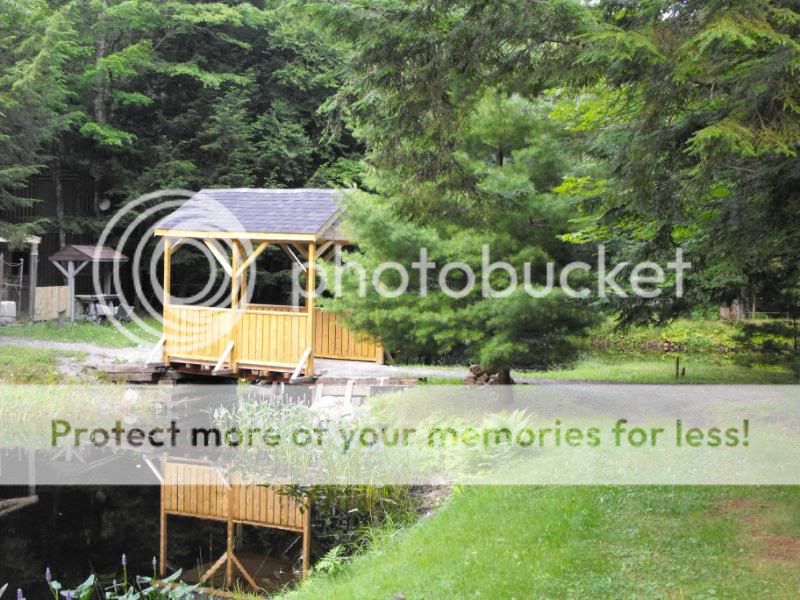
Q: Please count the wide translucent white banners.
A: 1